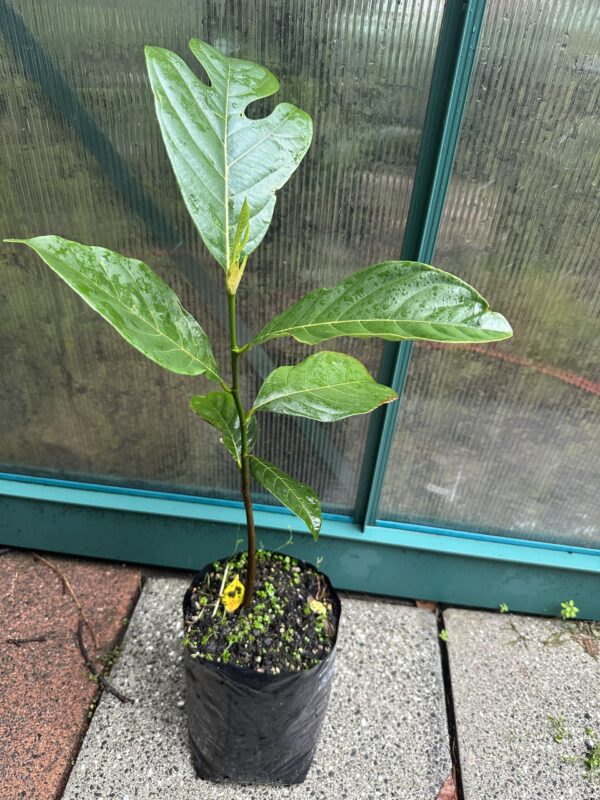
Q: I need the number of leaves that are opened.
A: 6